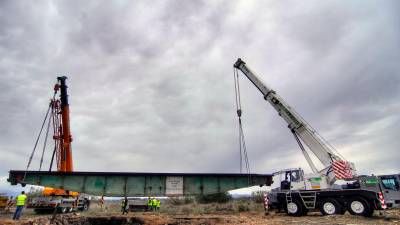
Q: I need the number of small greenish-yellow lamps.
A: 0